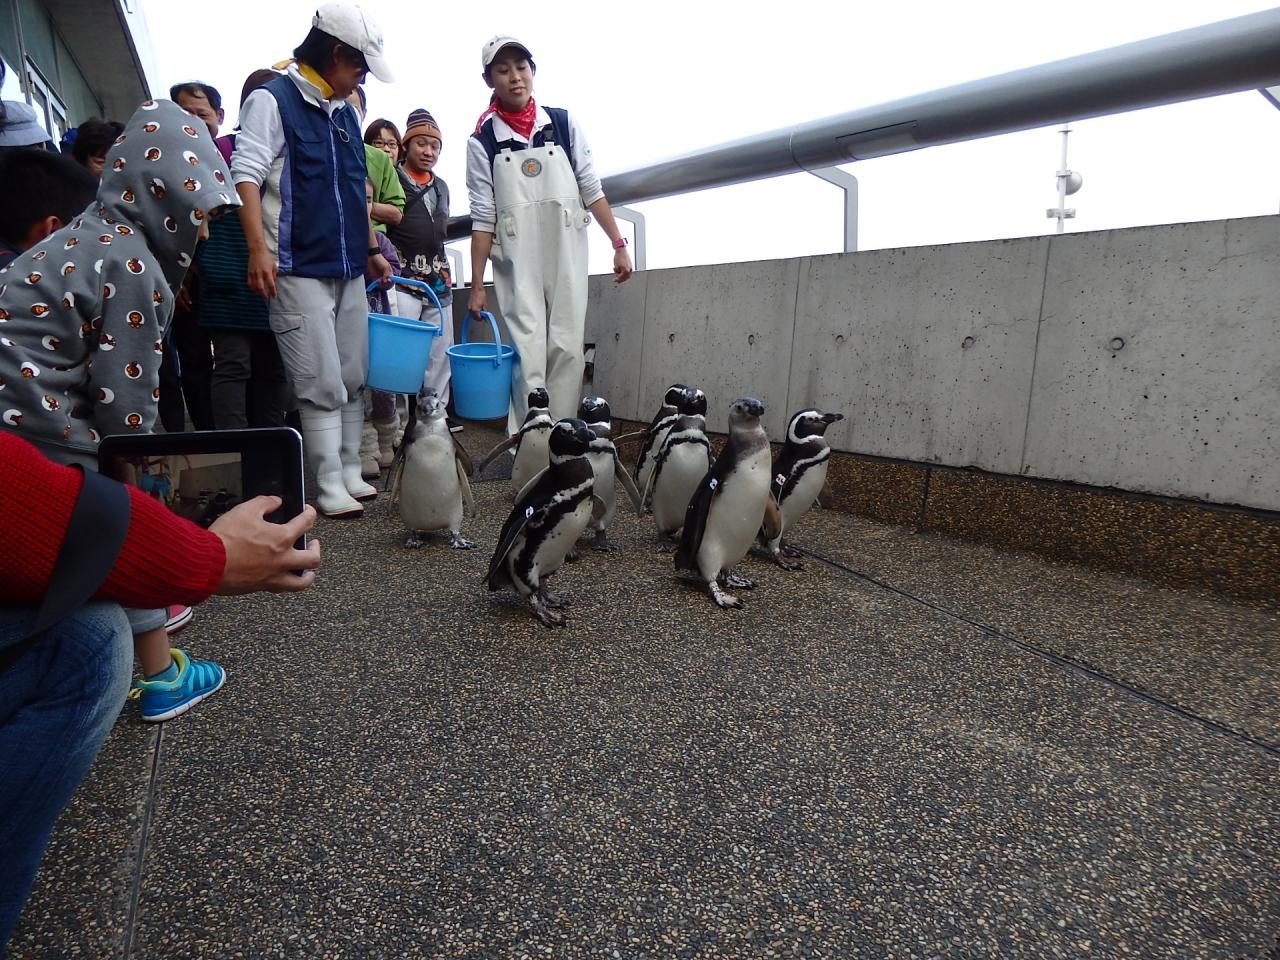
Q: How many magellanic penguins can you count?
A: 8